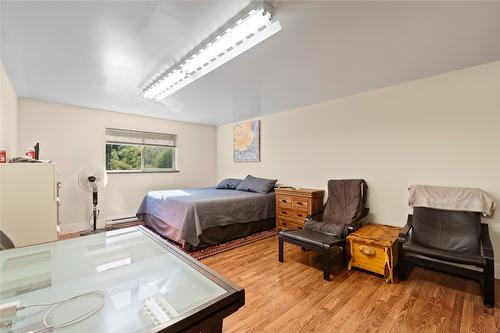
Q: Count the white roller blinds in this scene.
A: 1